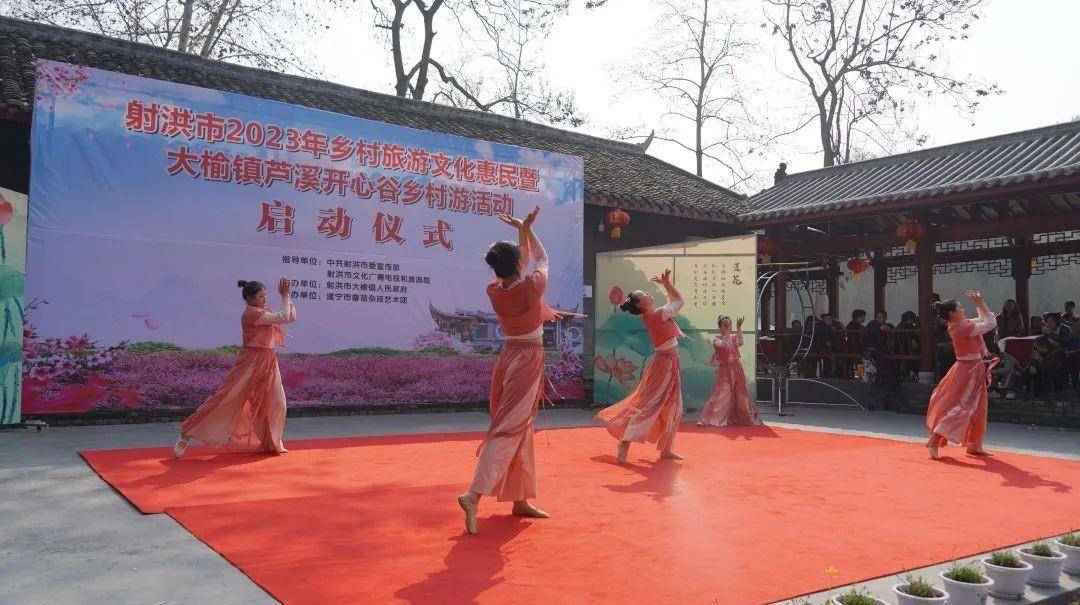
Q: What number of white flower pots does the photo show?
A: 6